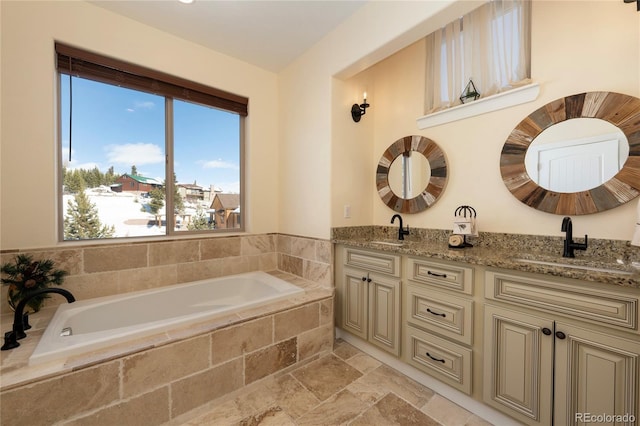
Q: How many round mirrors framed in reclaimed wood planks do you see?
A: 2